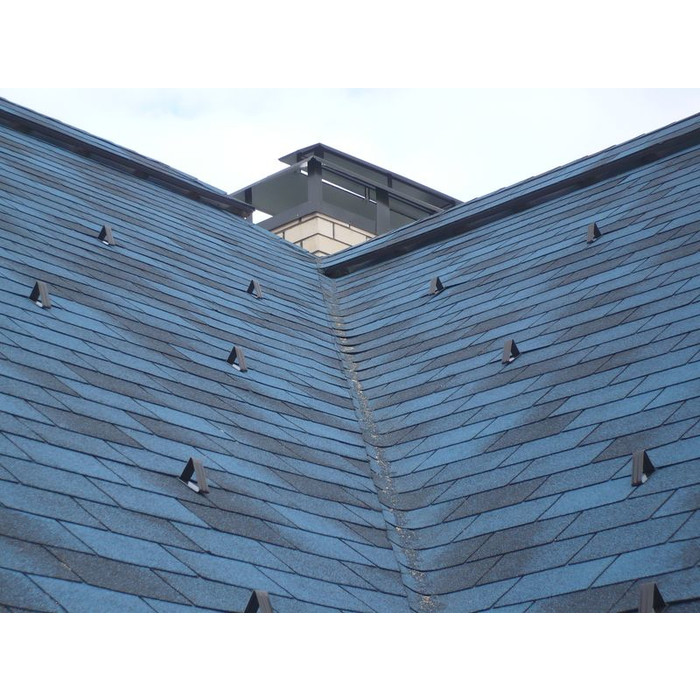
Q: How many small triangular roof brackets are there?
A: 11